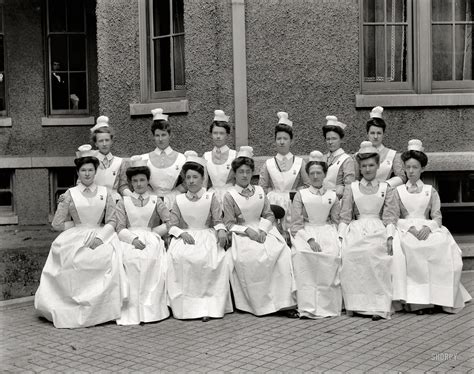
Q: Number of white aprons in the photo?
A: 13